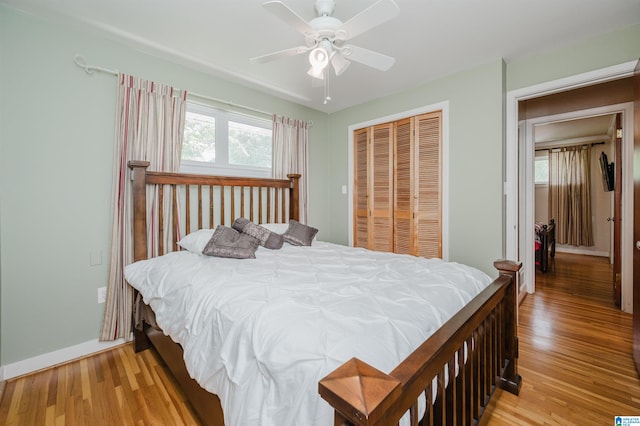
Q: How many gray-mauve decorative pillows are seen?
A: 3